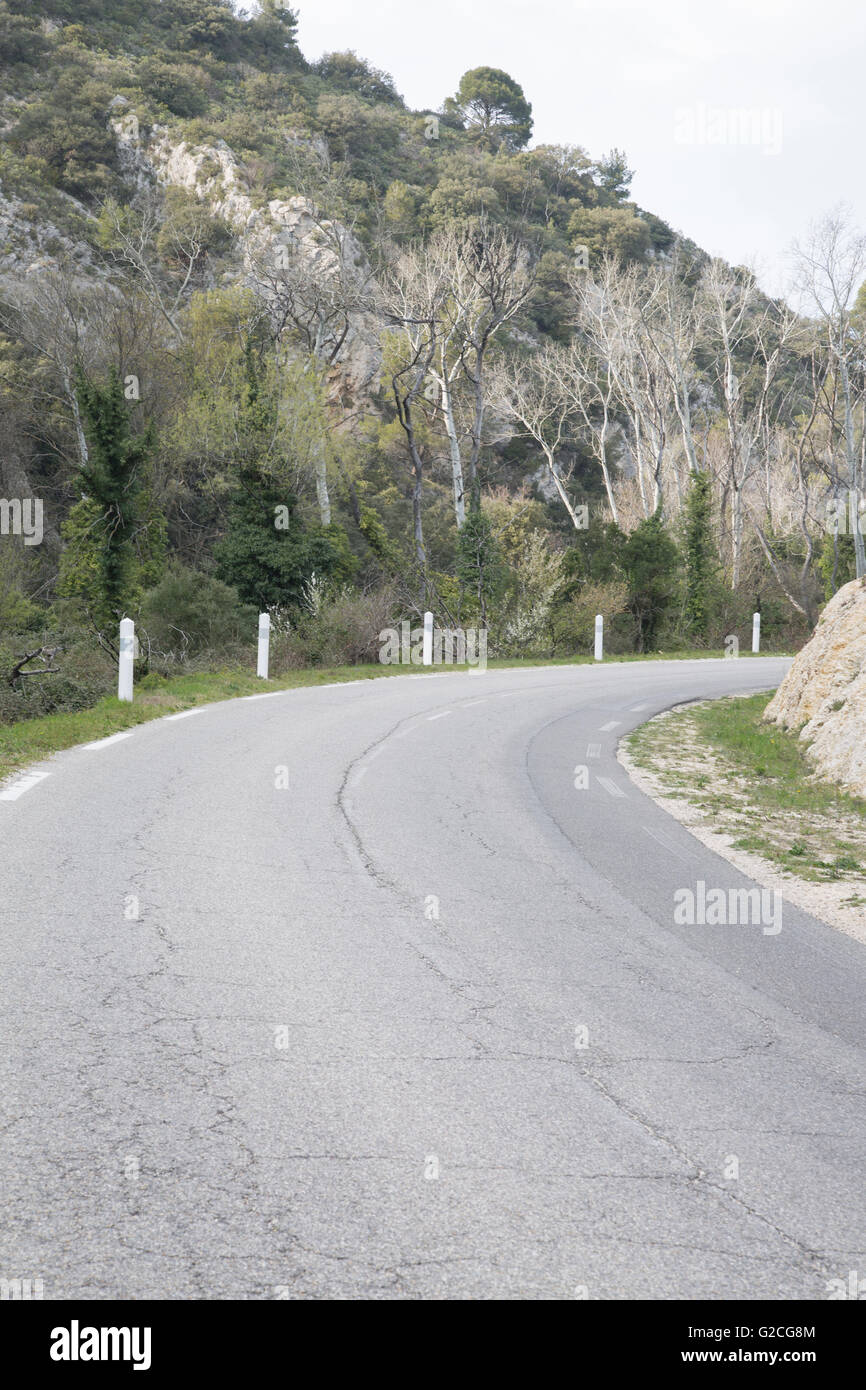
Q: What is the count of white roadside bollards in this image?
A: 5